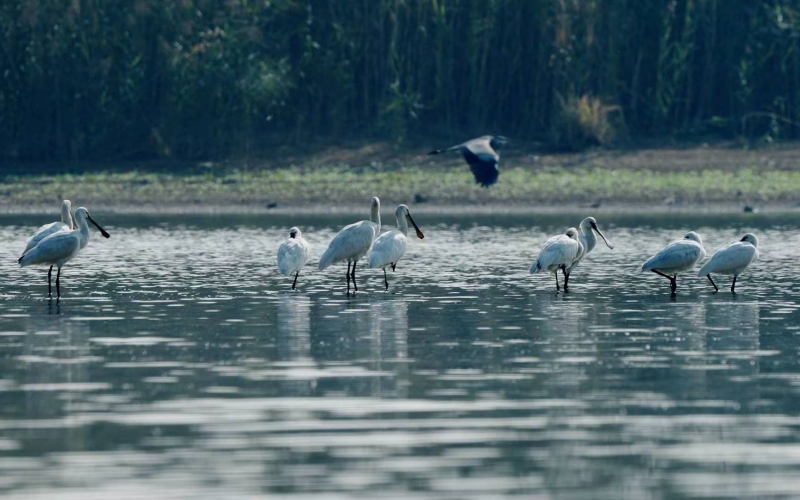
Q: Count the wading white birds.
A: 9